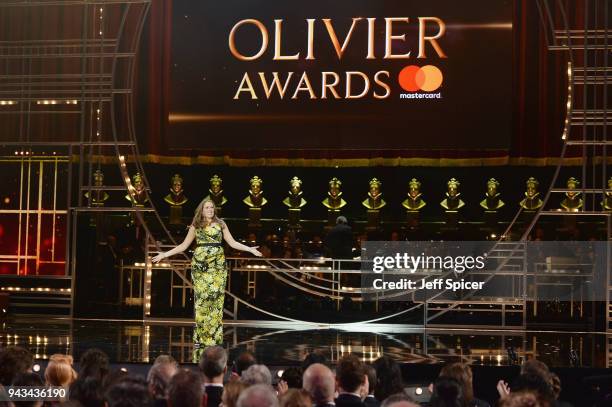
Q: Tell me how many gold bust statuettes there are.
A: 14